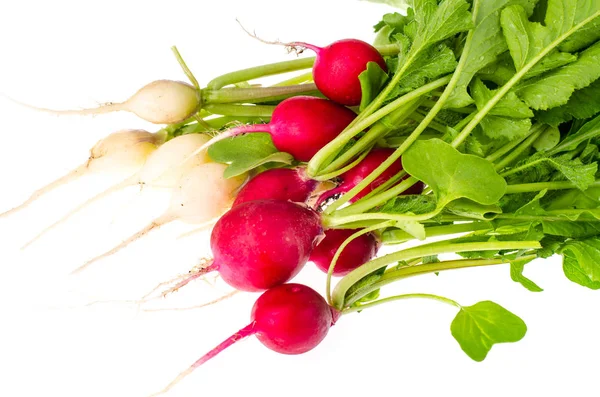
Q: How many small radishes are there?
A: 11